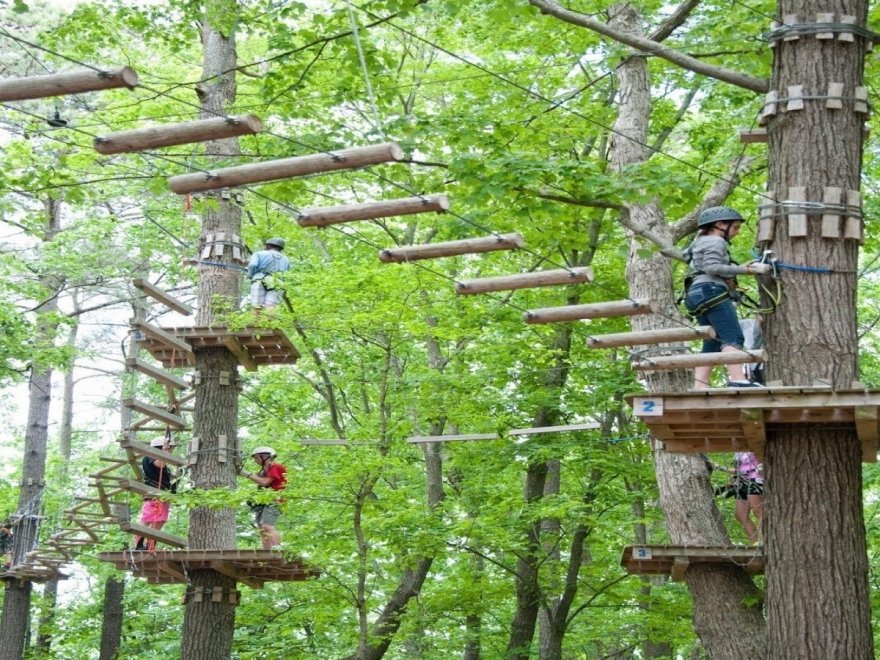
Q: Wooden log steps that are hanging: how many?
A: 9